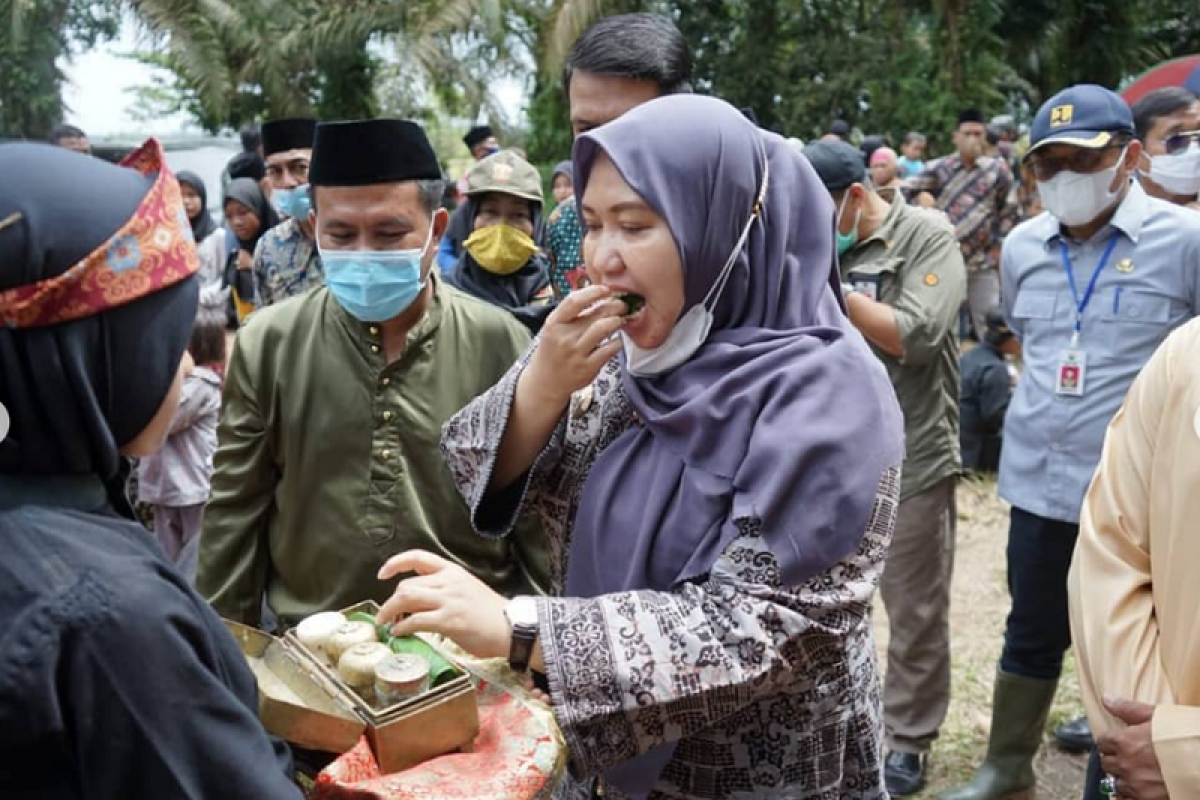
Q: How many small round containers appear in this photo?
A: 4